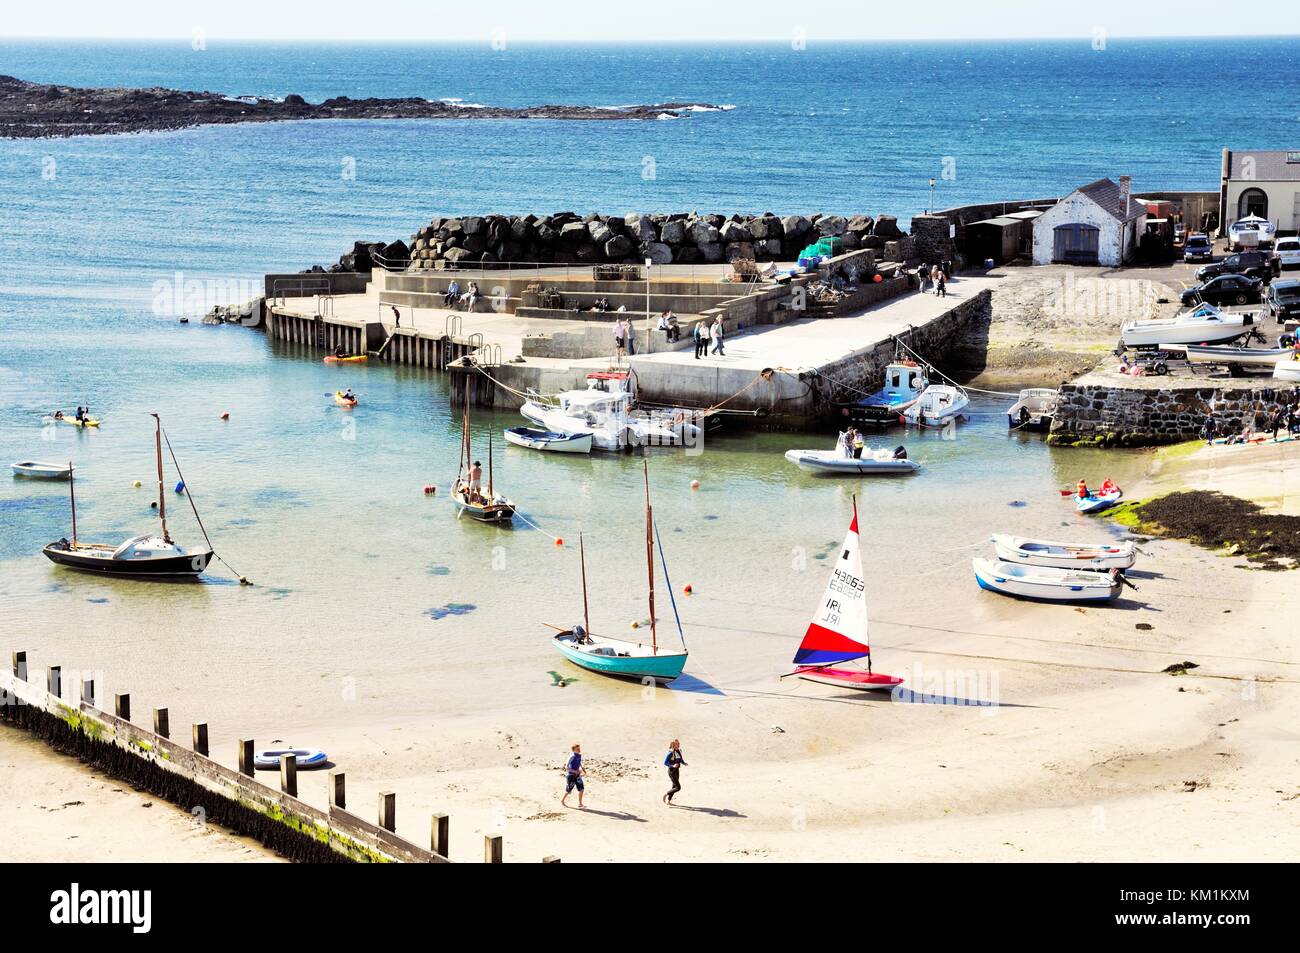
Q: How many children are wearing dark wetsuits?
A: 2